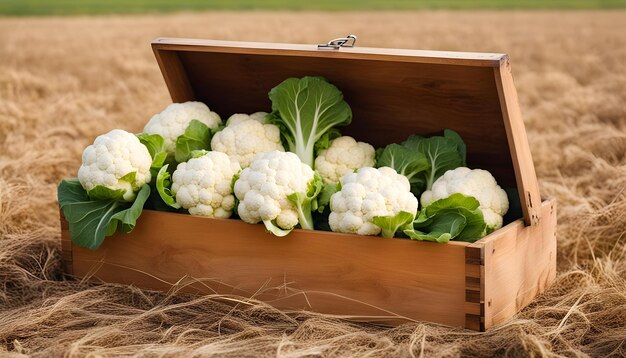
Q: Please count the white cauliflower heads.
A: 8